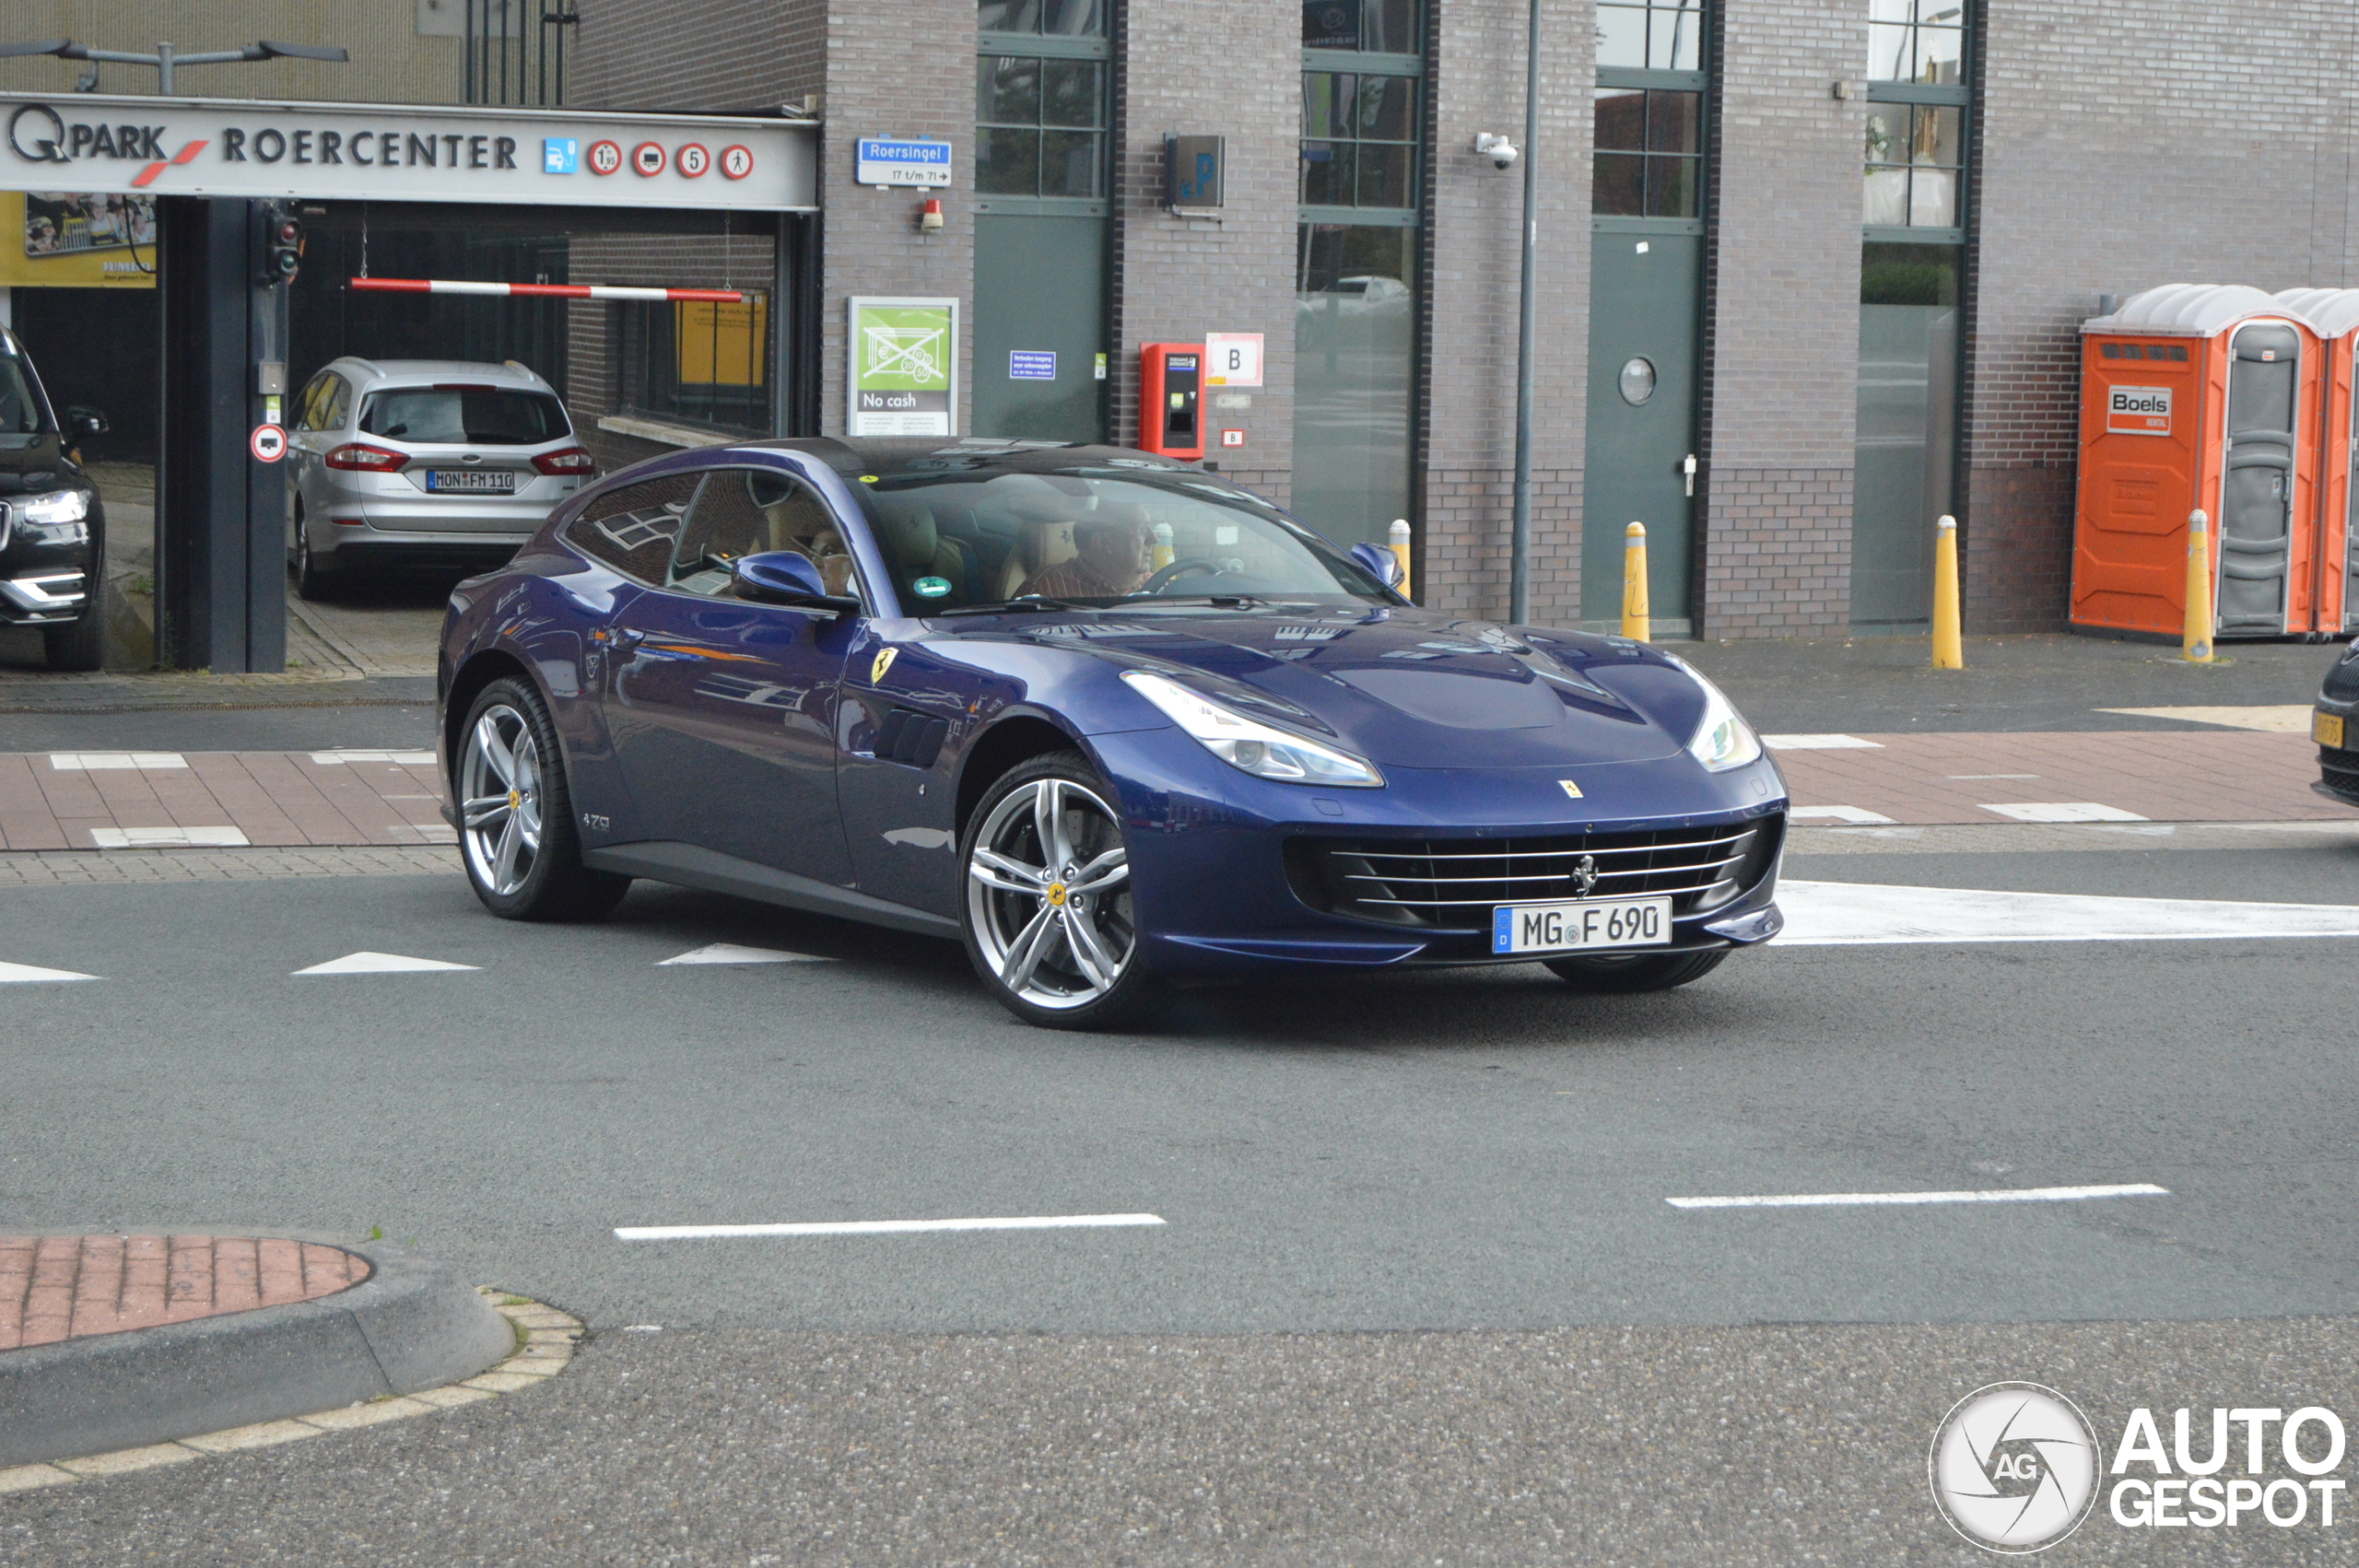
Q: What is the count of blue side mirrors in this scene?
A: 2